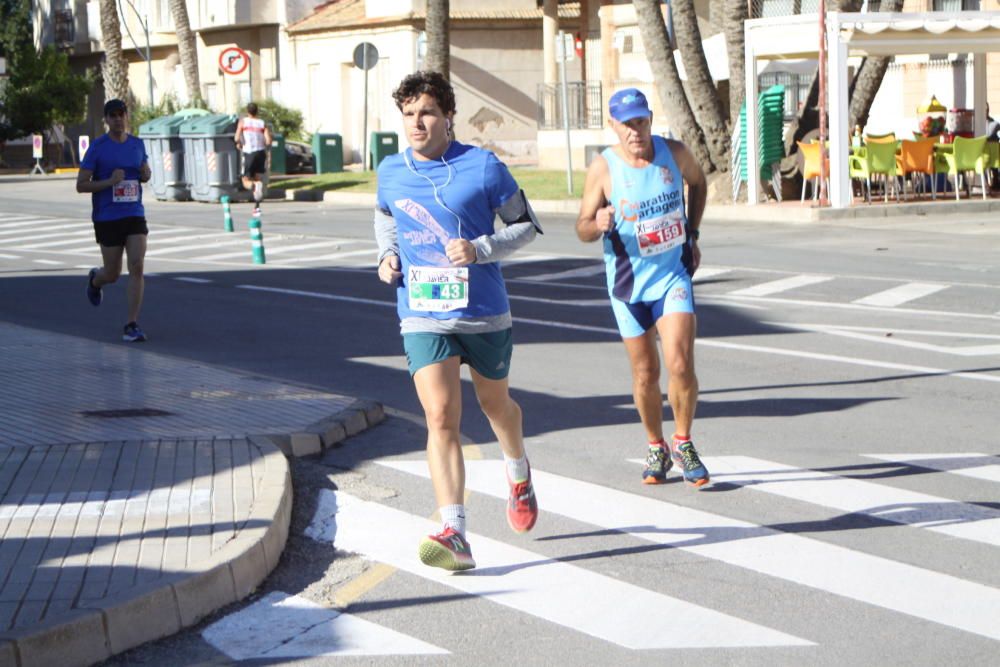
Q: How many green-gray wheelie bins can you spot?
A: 2